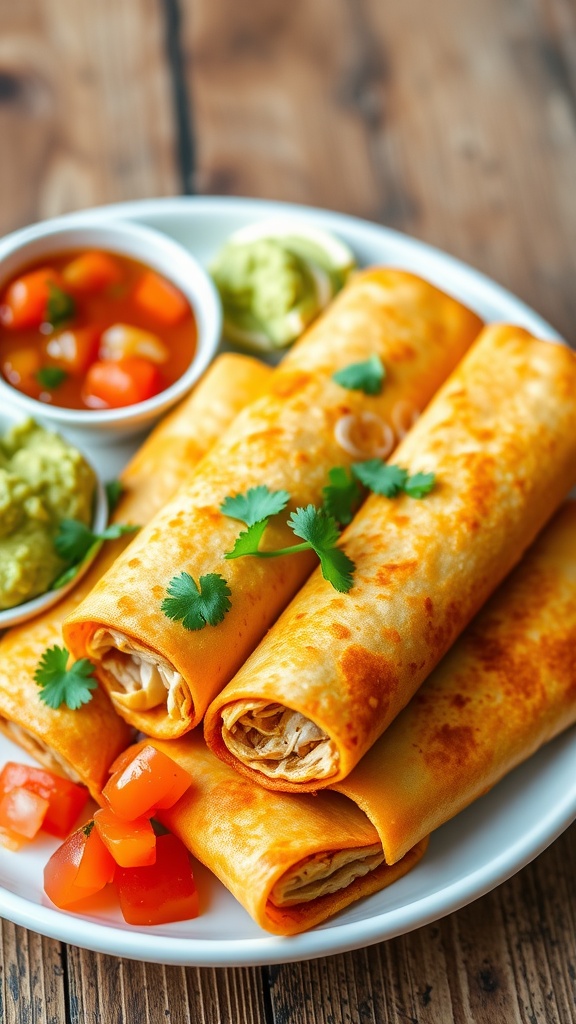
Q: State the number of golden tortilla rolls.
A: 5